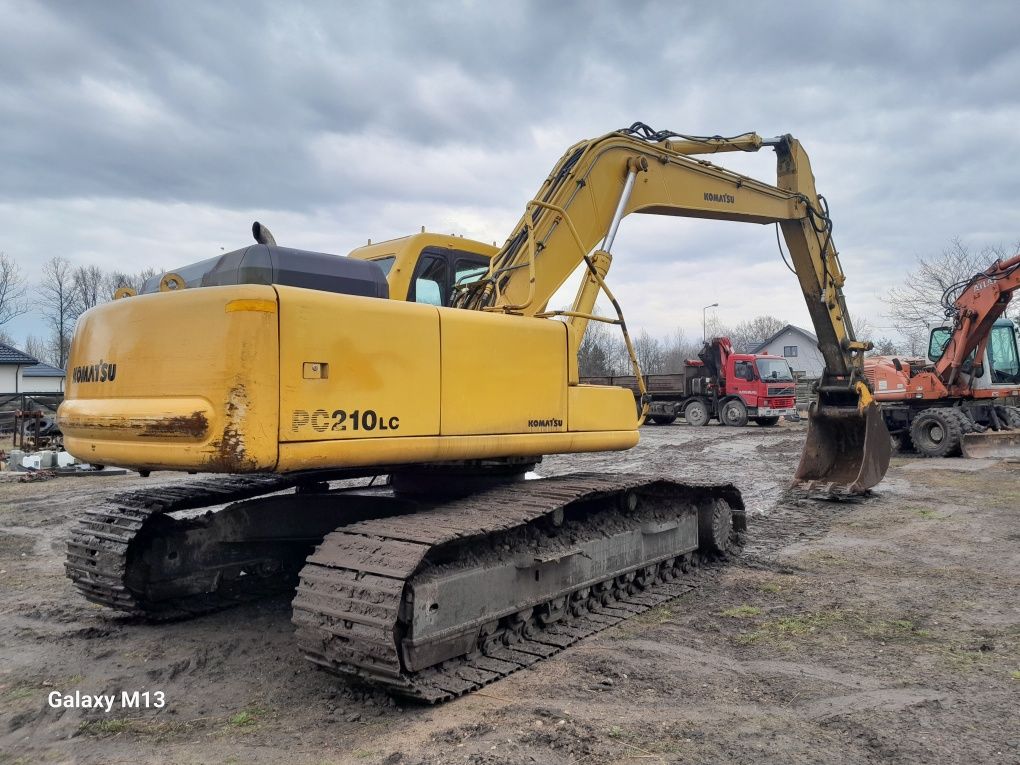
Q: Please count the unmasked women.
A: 0